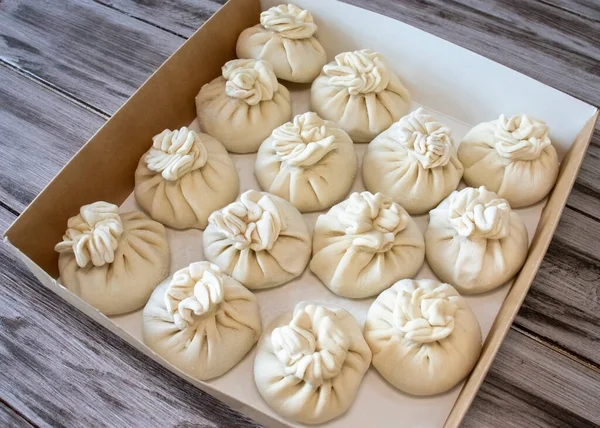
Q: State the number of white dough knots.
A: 14